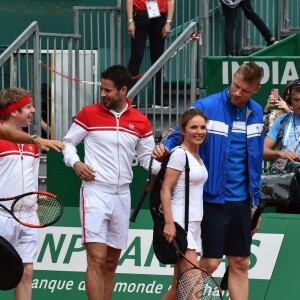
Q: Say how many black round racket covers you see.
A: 2